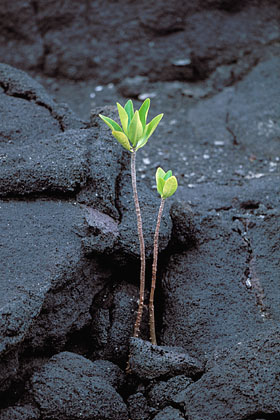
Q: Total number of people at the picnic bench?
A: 0